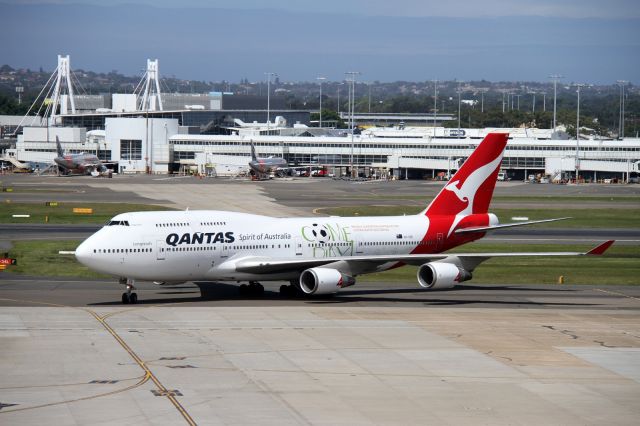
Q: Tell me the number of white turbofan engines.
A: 2